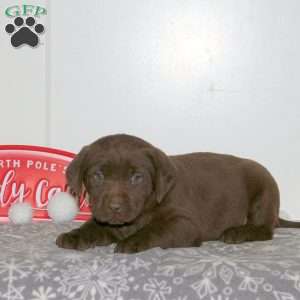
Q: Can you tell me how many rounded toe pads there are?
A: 4